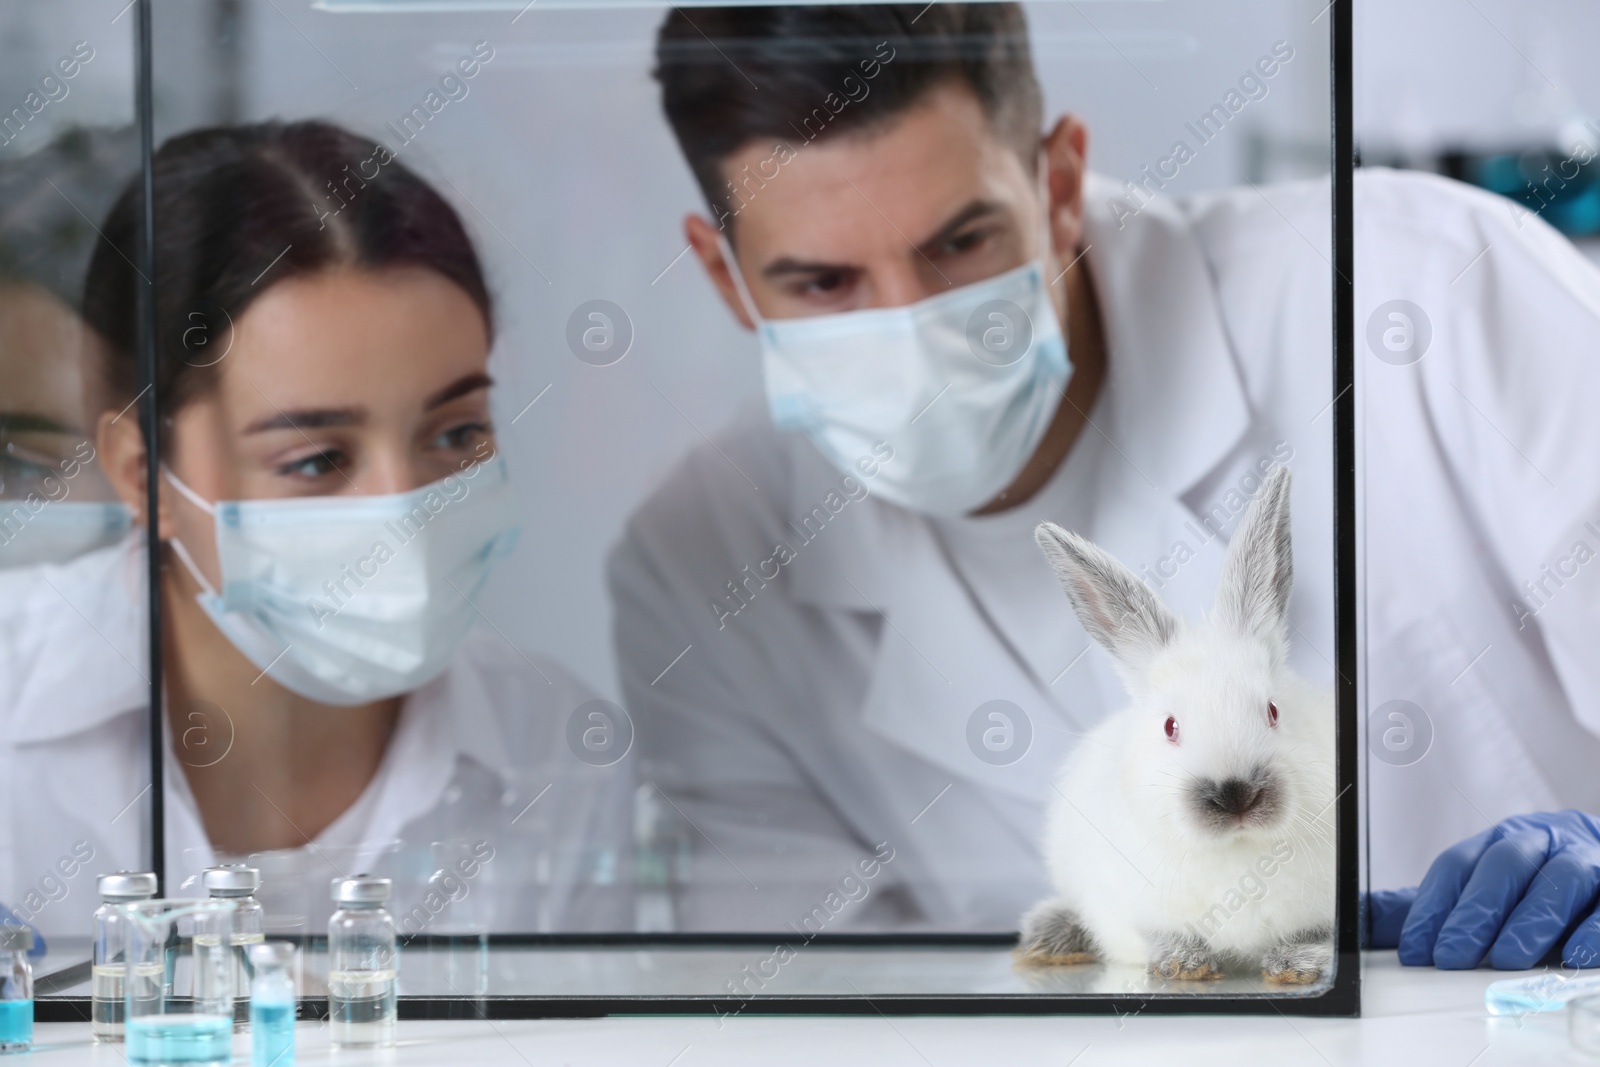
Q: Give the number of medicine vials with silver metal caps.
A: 3